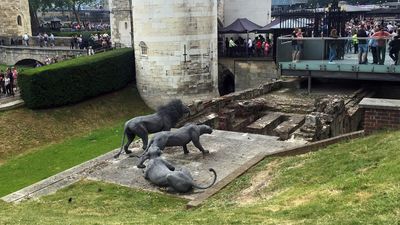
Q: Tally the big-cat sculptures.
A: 3